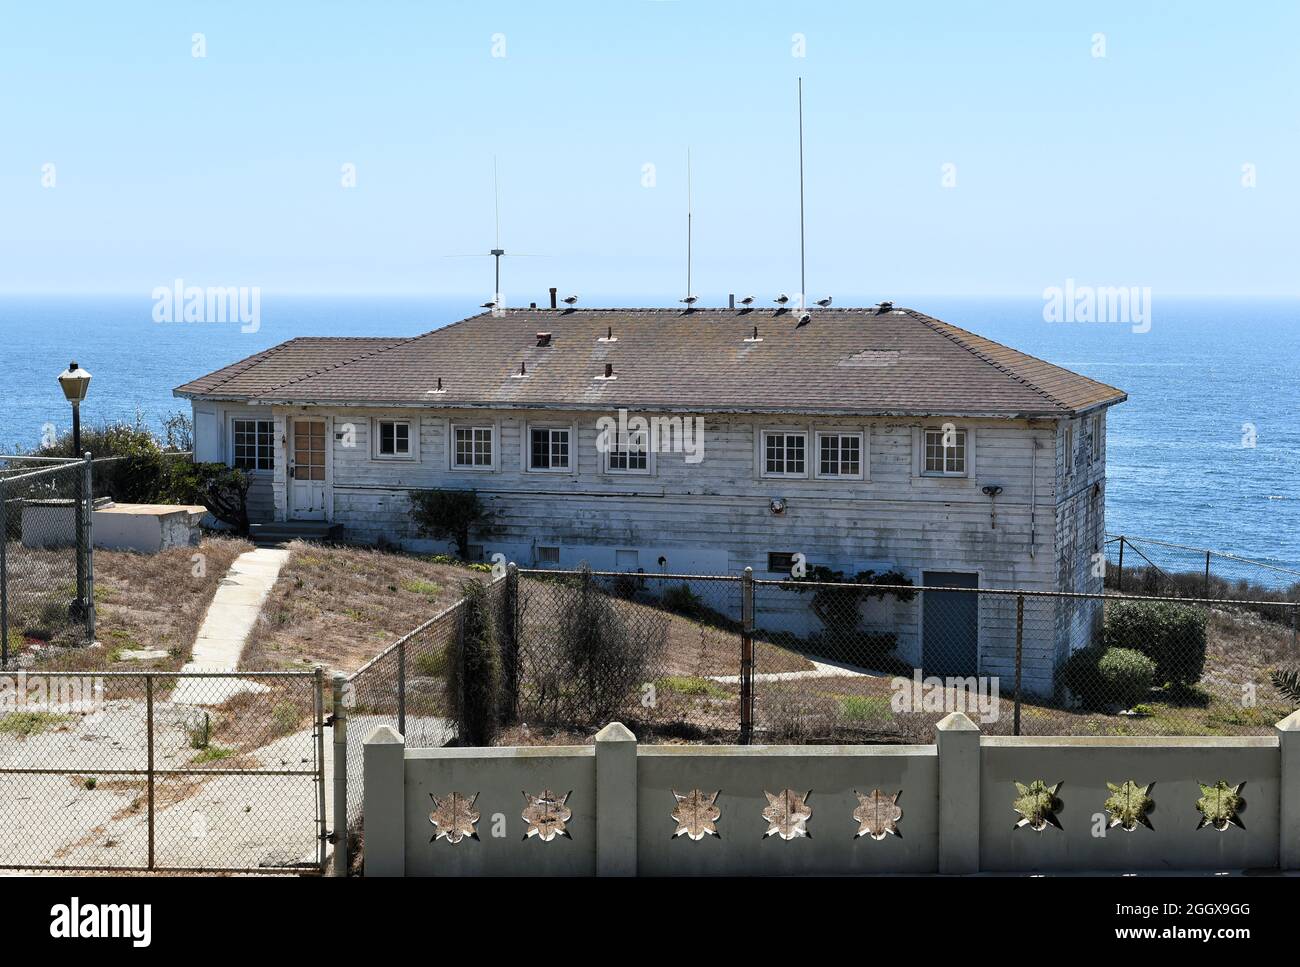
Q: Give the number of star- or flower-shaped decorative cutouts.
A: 8